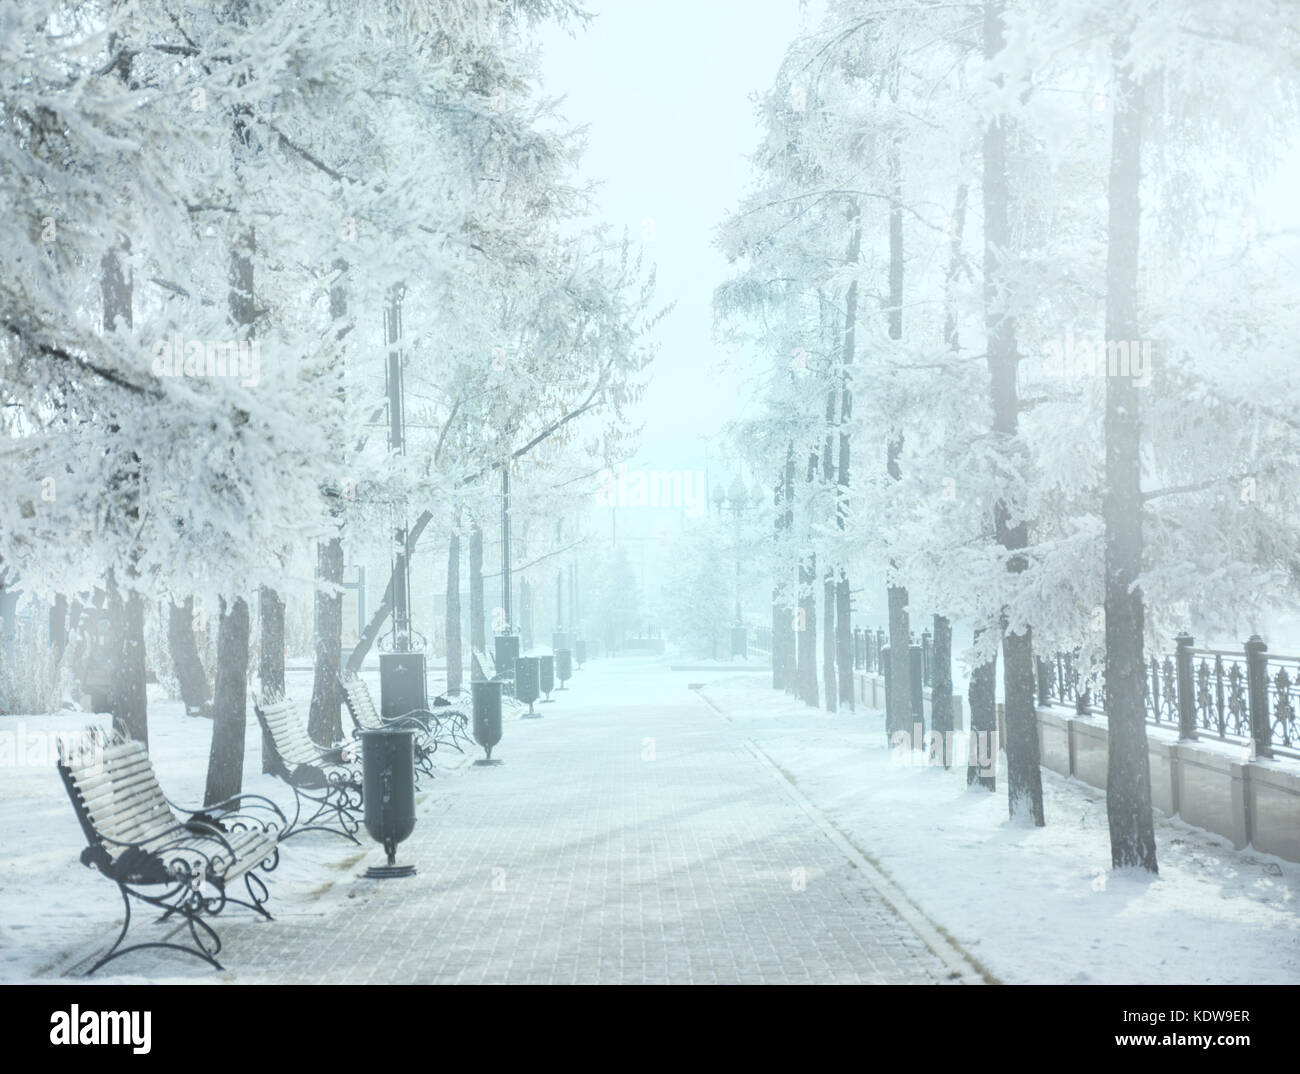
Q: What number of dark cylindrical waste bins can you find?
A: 6